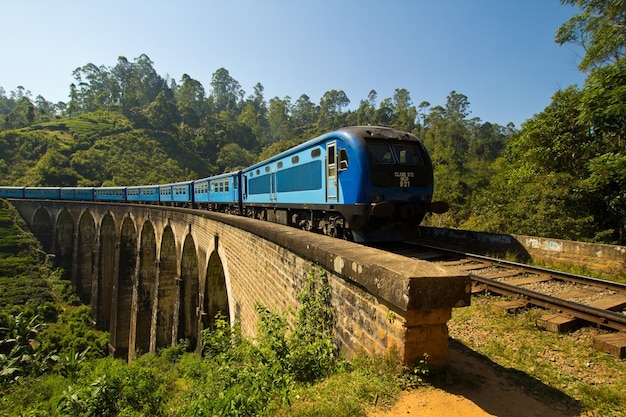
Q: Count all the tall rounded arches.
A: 9